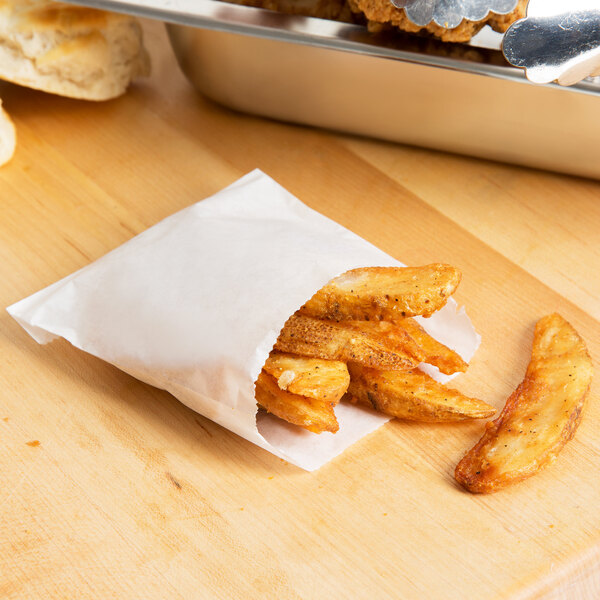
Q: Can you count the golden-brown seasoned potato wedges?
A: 7